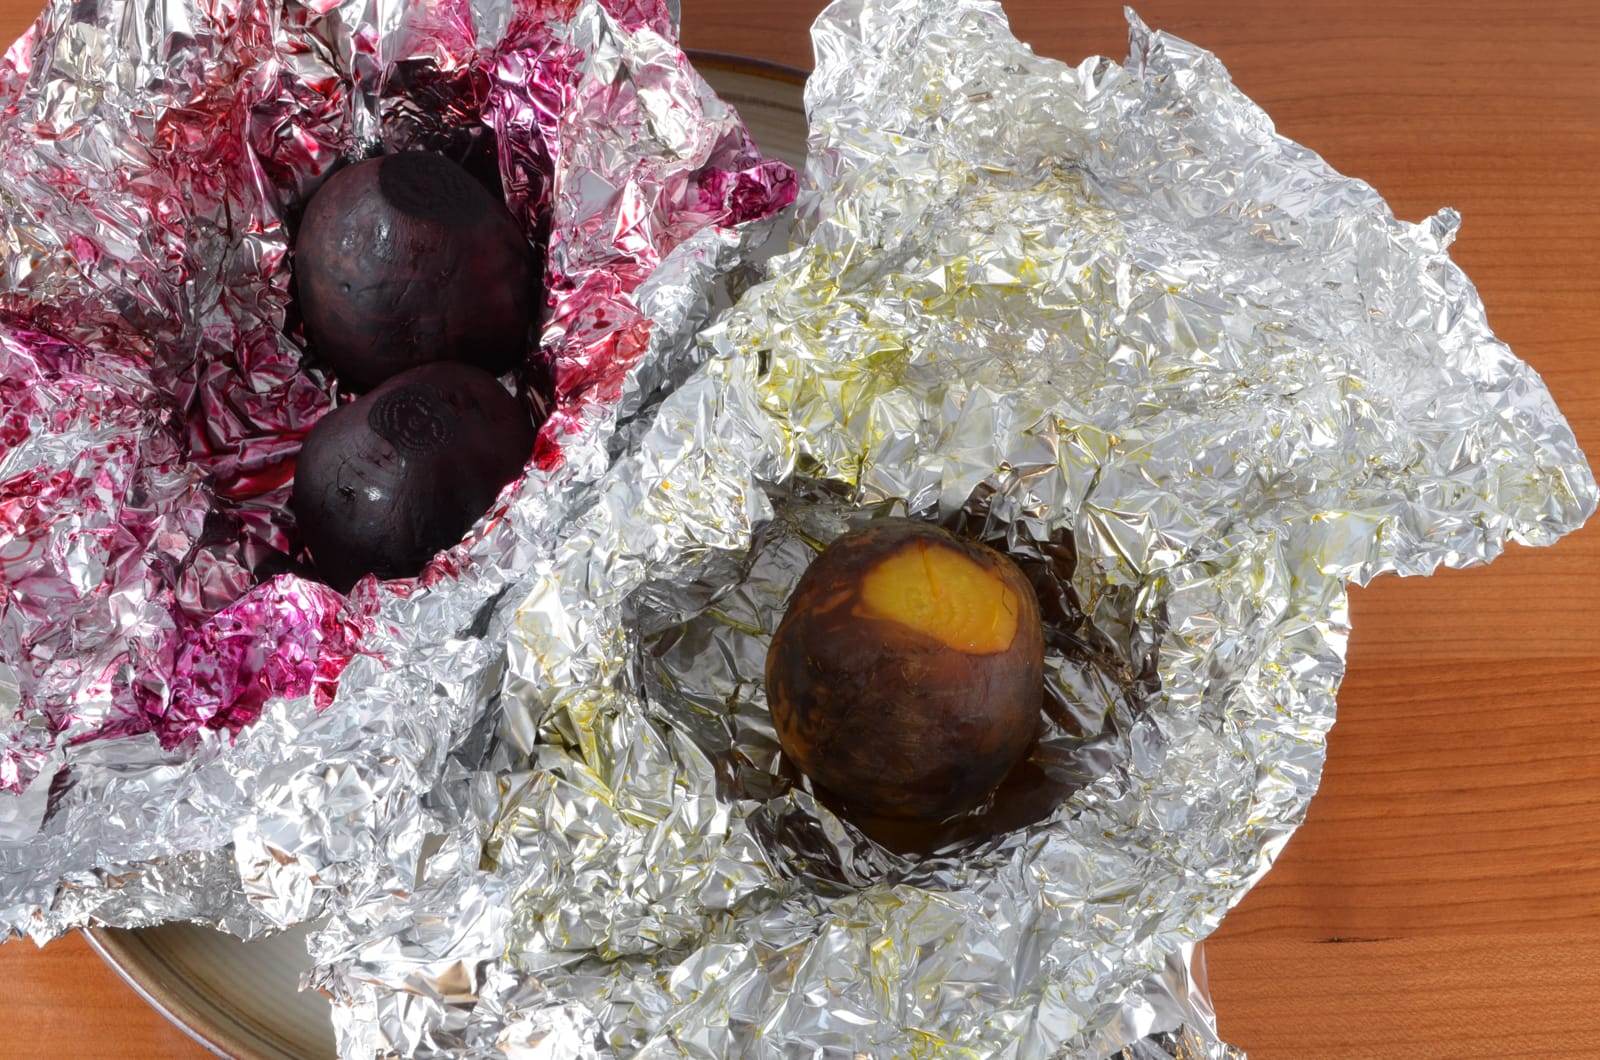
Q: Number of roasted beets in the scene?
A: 3